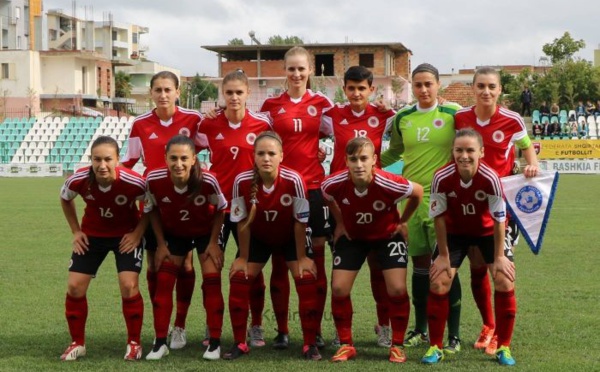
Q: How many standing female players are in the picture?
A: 6